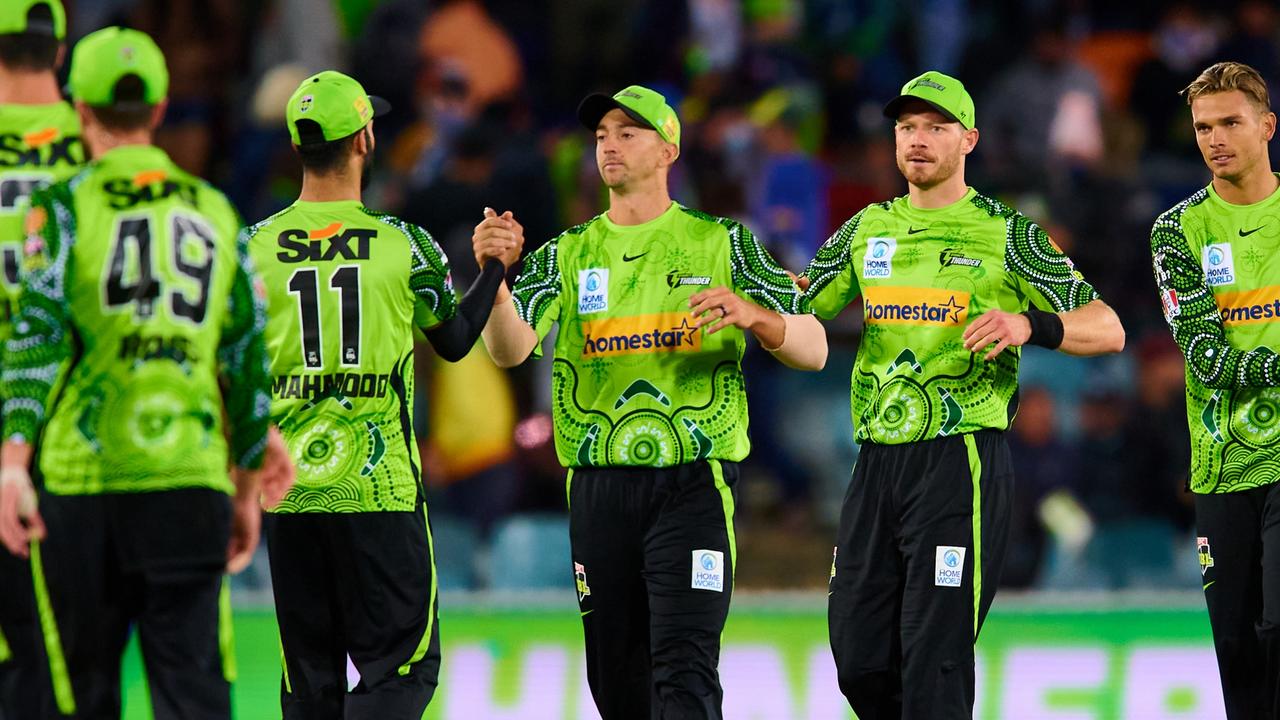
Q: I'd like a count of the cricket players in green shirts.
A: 6